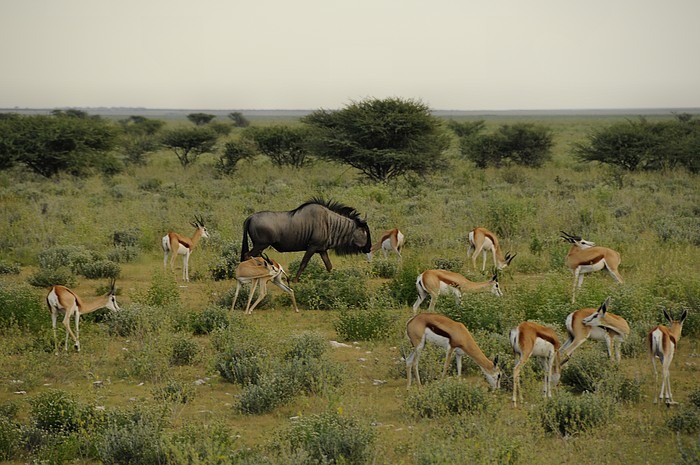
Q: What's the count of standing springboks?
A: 11